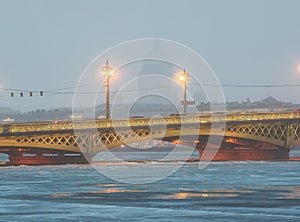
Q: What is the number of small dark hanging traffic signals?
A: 4